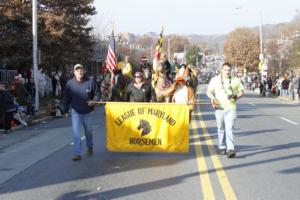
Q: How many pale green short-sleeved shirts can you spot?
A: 1